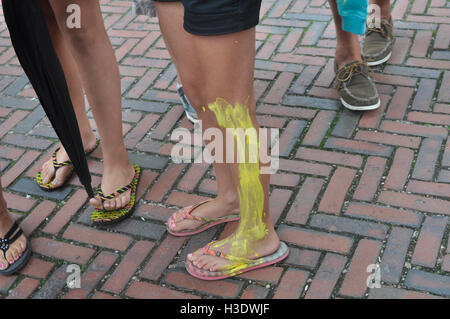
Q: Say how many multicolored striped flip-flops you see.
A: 2